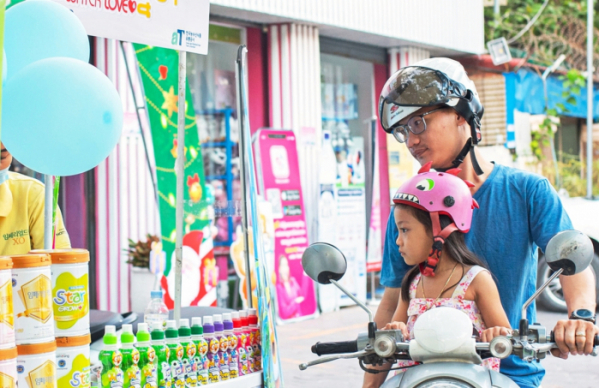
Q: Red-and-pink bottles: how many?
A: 3